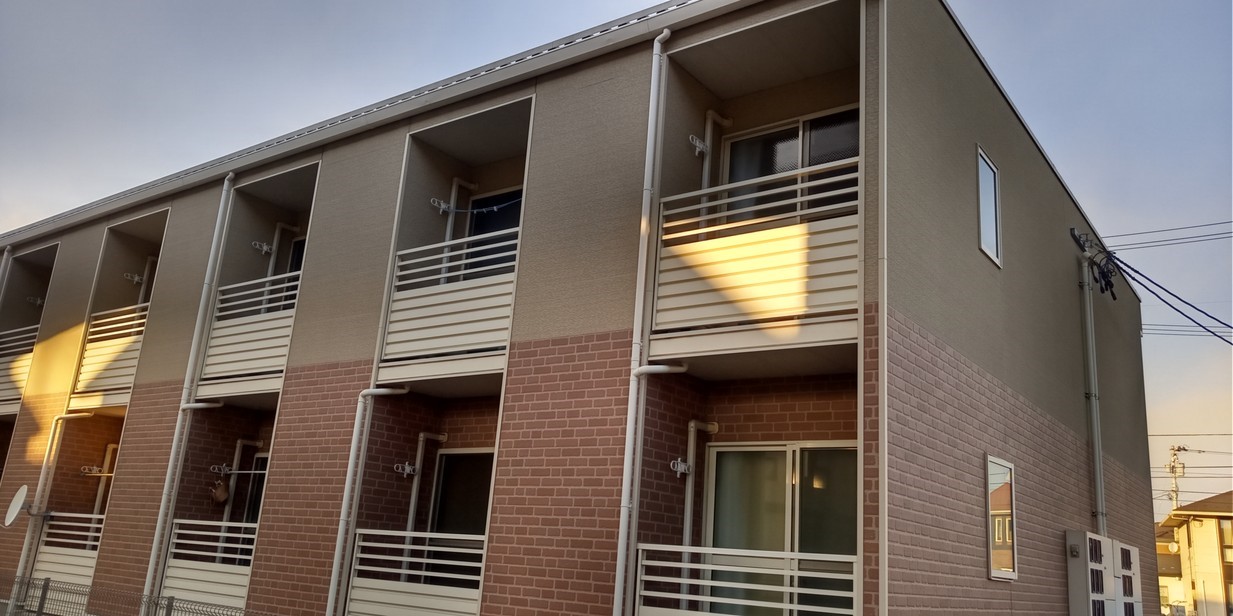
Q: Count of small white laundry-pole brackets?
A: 9